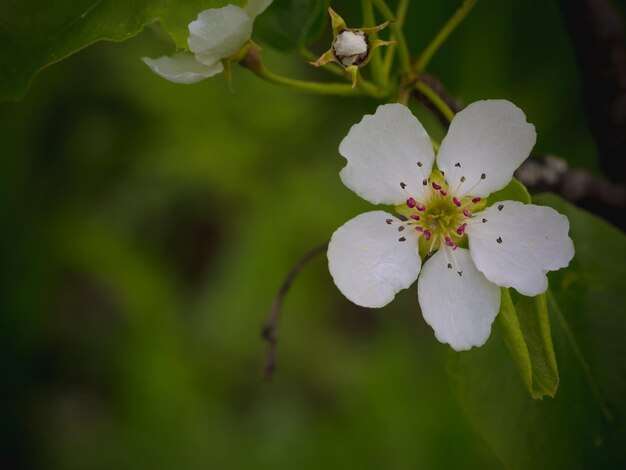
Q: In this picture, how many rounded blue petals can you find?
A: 0